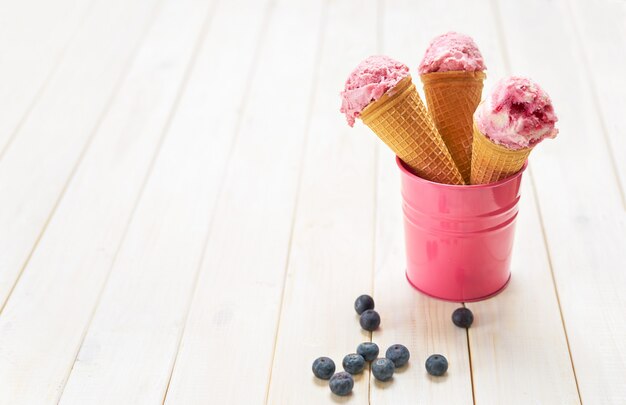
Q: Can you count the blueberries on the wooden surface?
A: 10